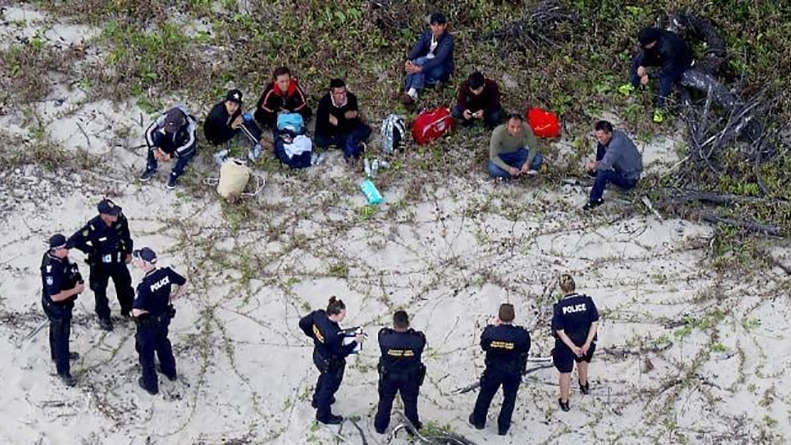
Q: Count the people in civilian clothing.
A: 9